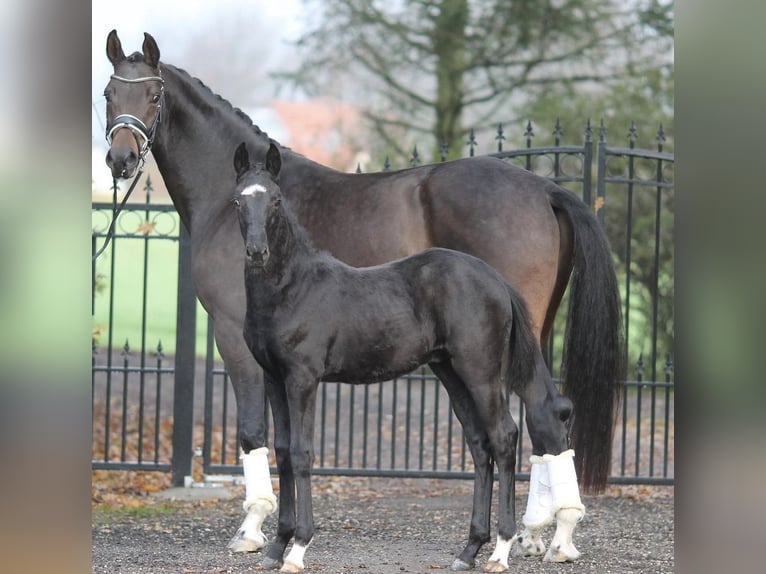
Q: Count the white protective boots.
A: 3